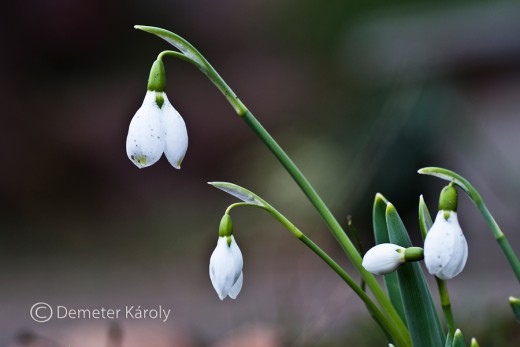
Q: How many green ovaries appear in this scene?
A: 4